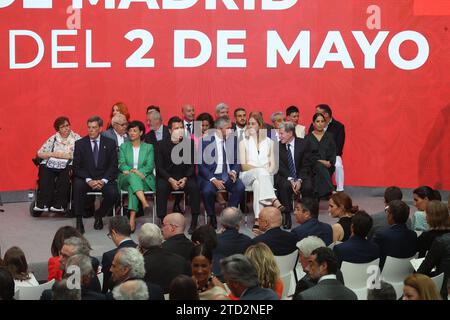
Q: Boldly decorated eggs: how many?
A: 0